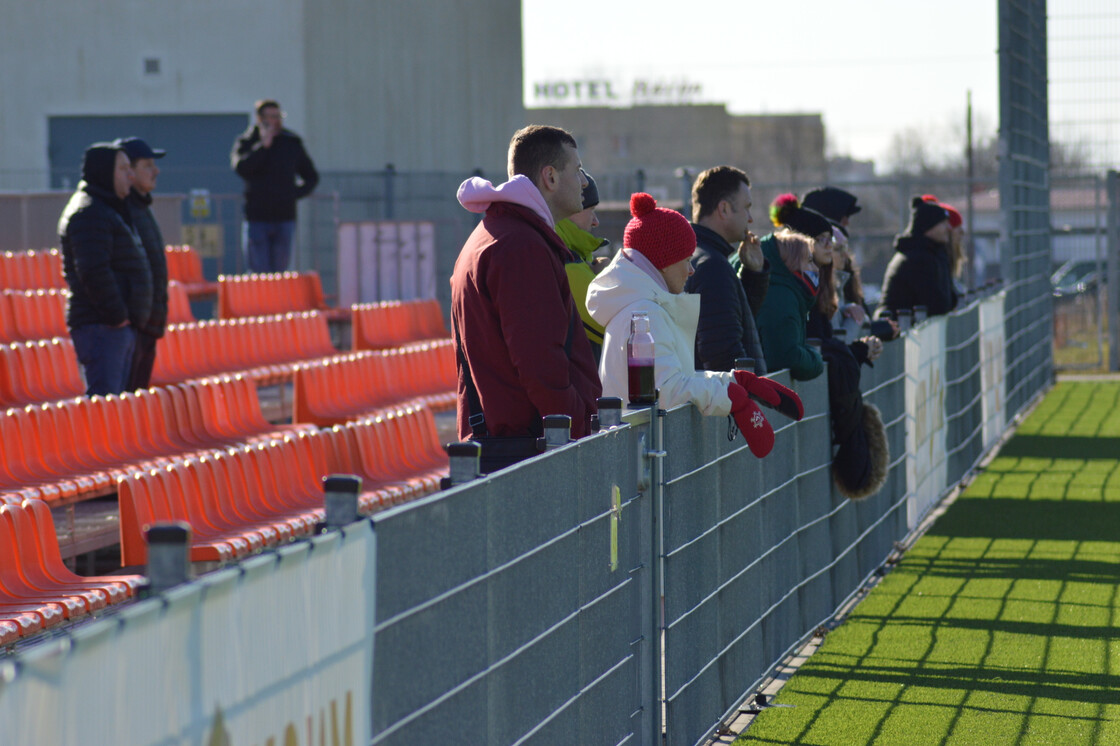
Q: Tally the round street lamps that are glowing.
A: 0